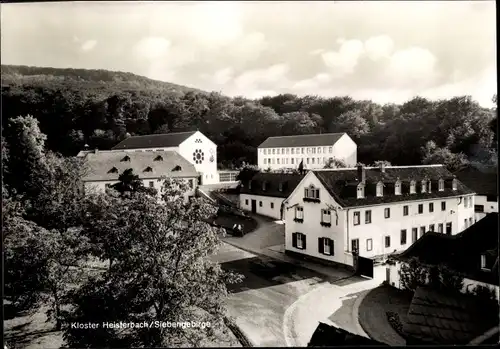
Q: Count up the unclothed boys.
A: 0